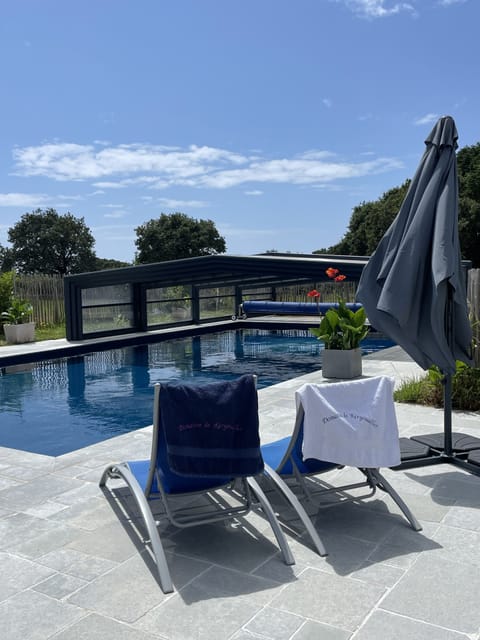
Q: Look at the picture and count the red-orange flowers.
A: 3